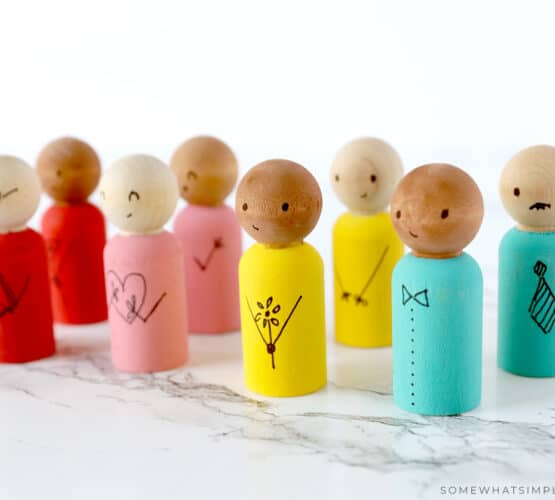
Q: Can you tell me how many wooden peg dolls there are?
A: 8